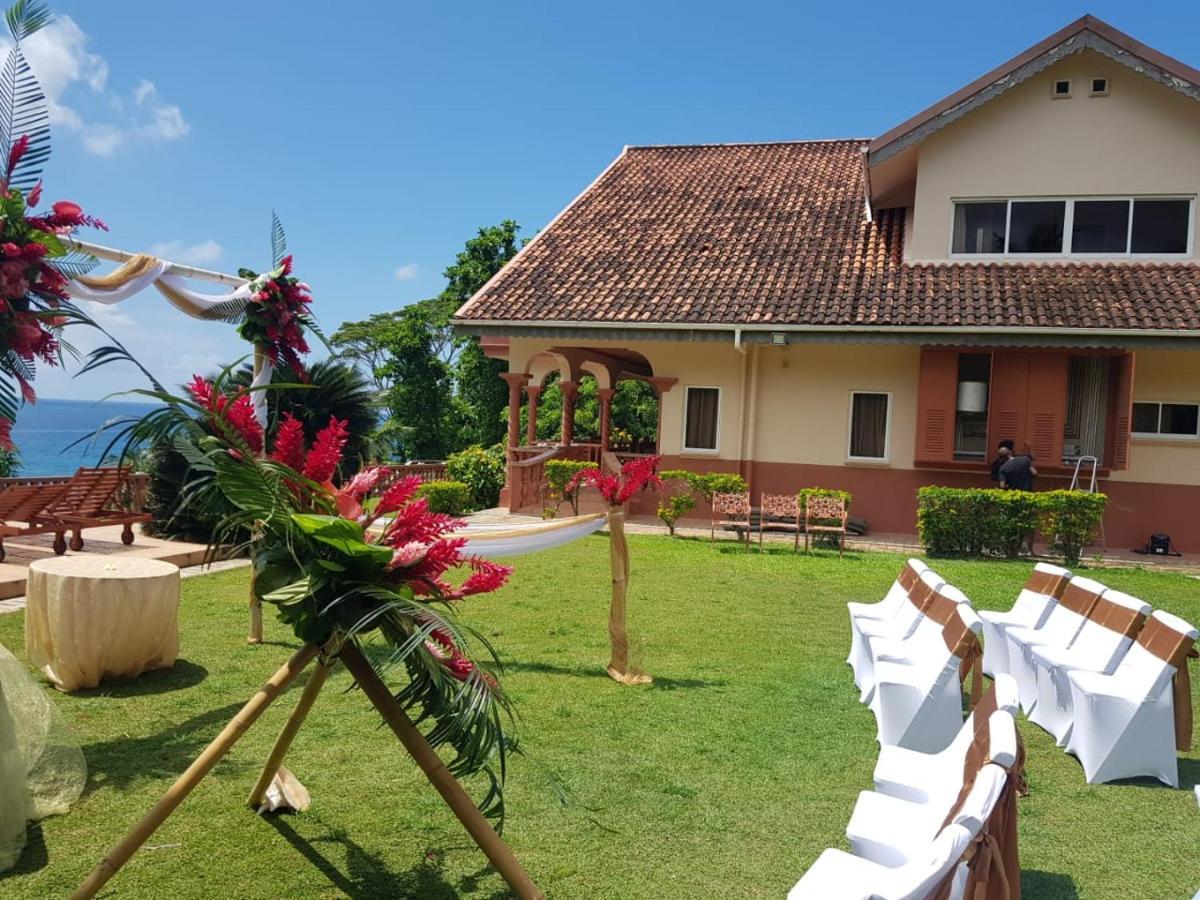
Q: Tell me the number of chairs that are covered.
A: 12